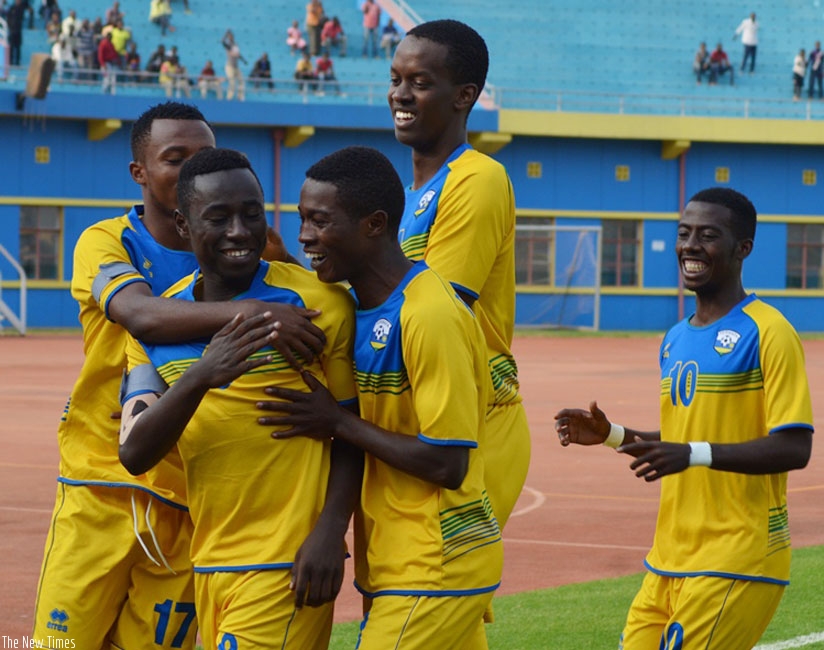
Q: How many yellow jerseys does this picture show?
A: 5